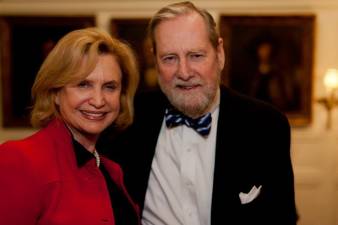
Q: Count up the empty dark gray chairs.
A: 0